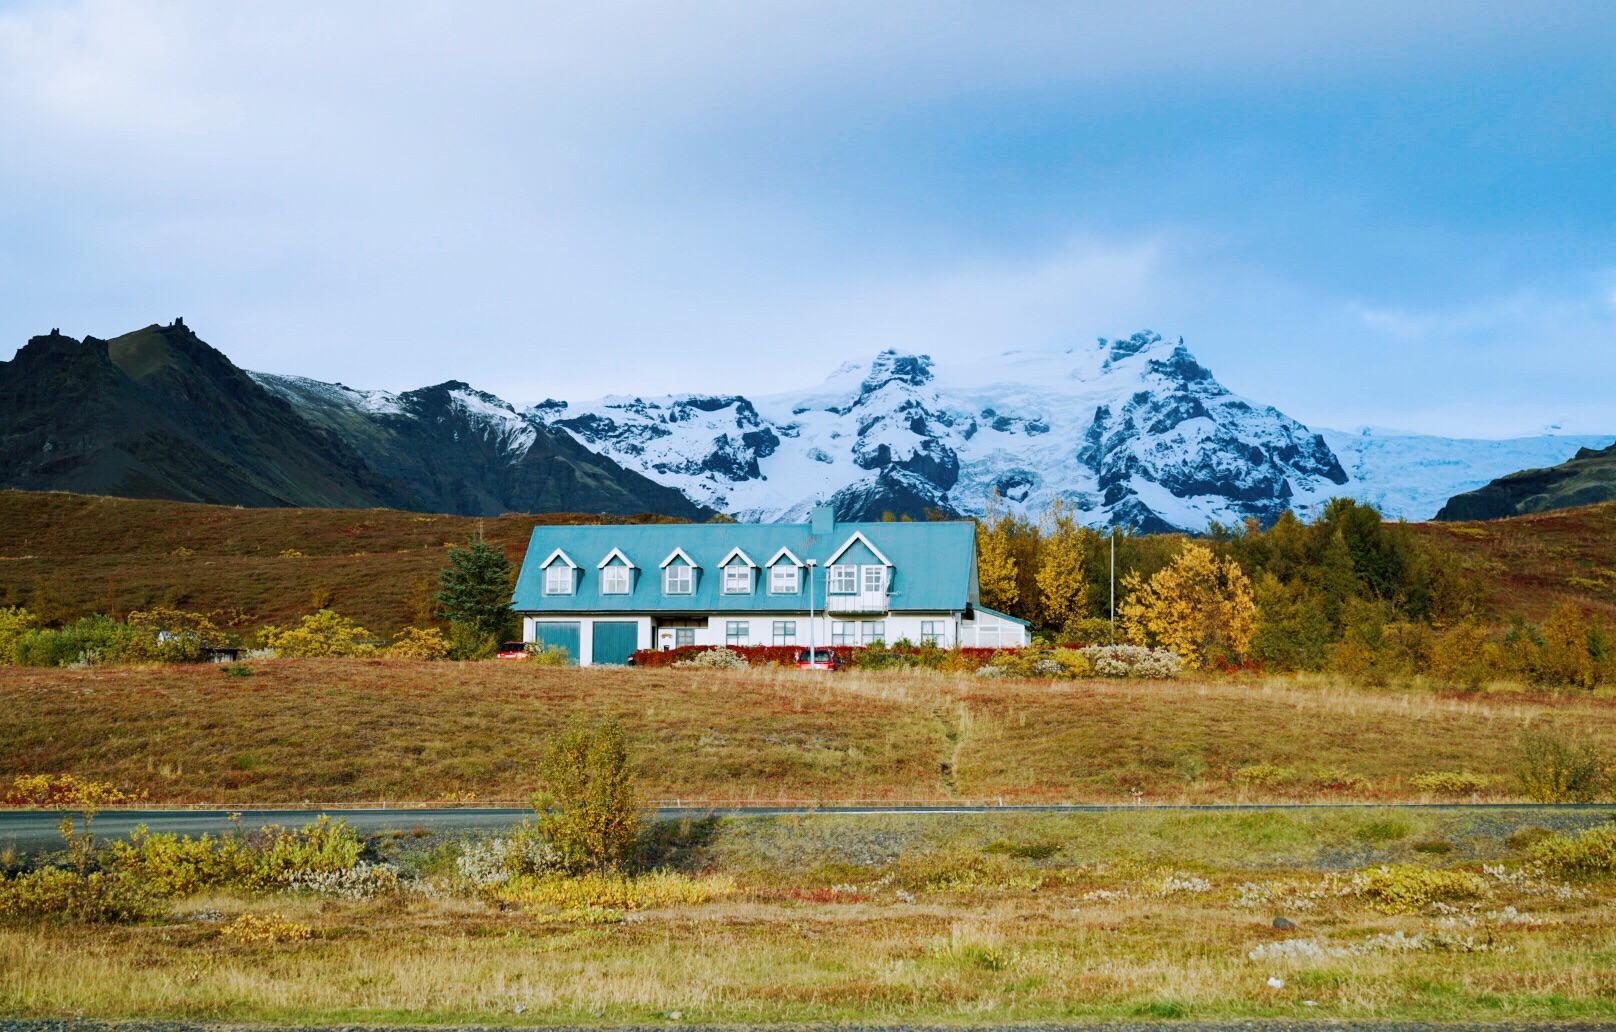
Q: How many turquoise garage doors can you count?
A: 2